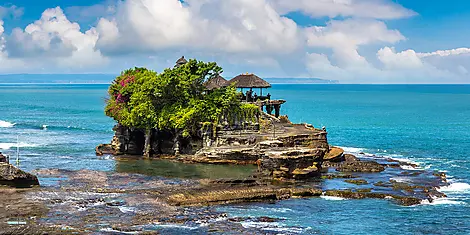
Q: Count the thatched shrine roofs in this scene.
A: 3